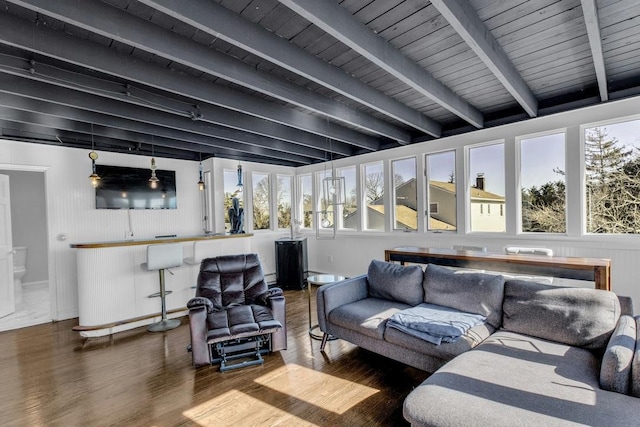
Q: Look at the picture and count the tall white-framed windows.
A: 12